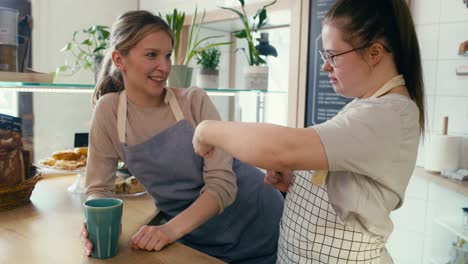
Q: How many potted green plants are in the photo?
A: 4